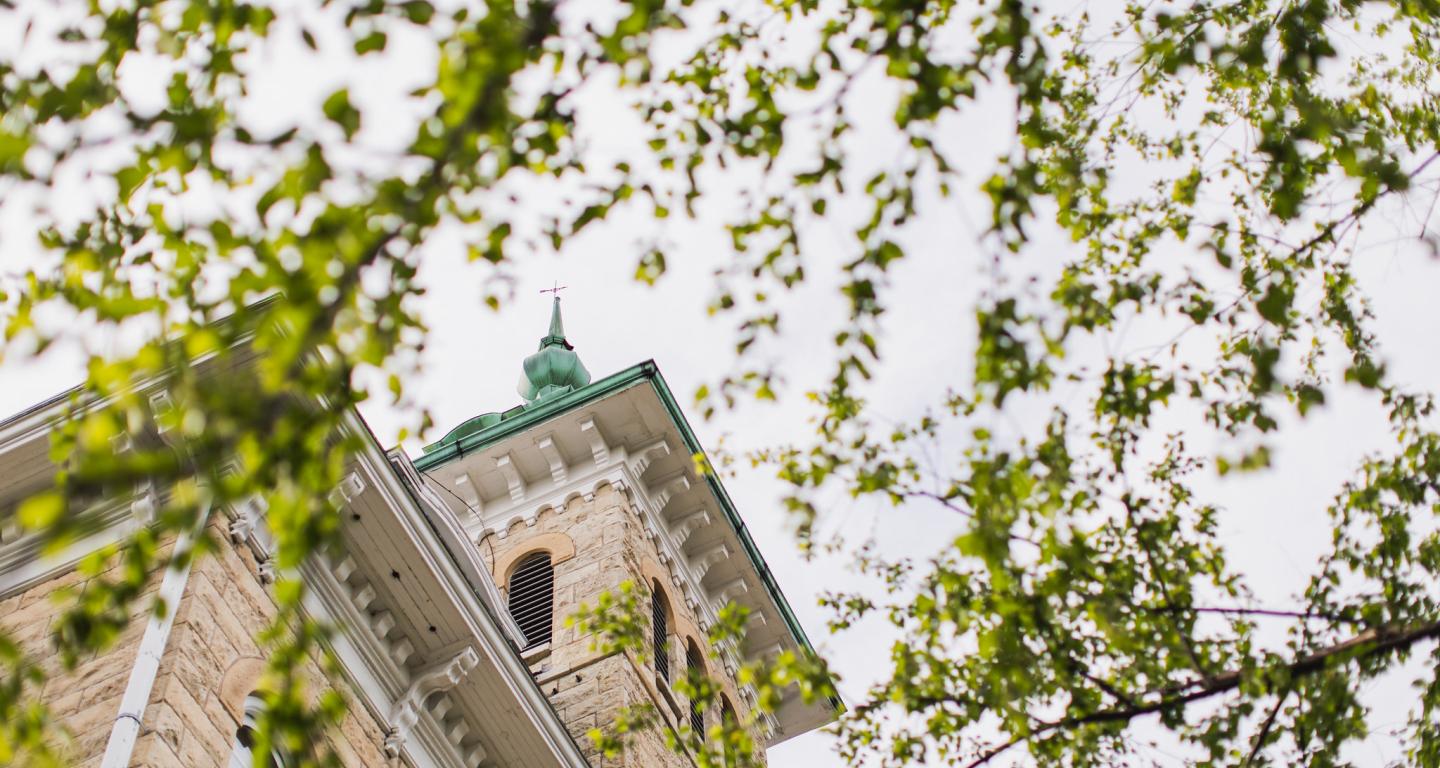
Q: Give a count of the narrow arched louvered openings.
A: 4